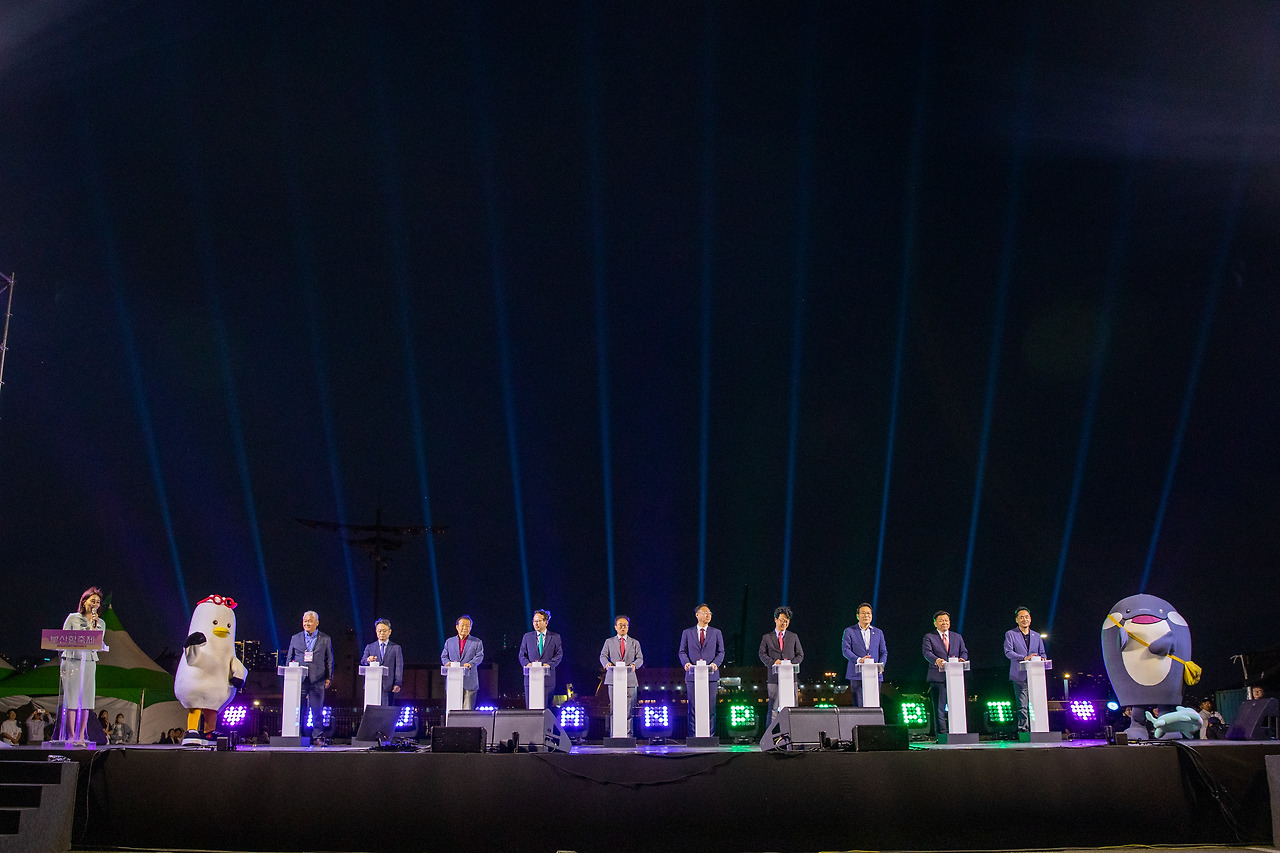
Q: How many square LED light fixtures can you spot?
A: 11